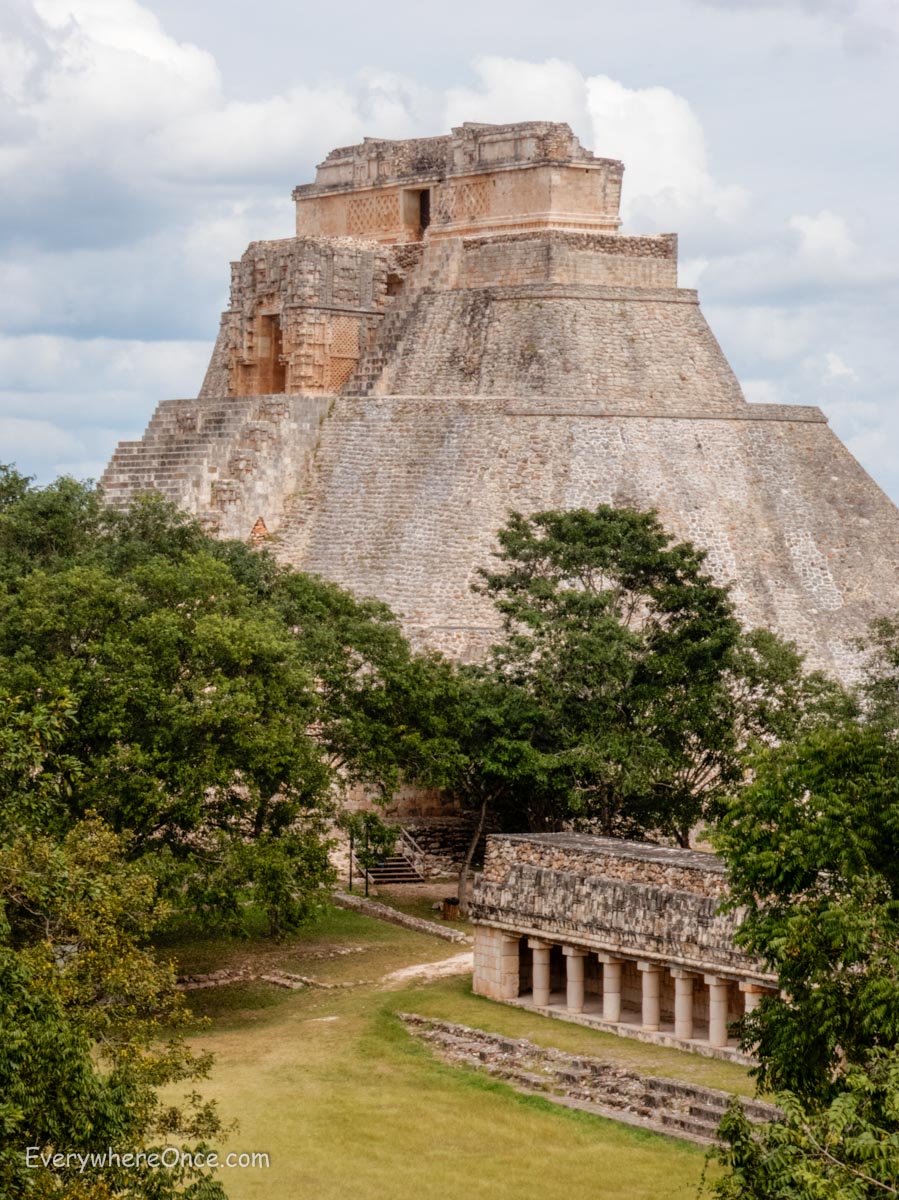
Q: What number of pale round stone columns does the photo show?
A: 7